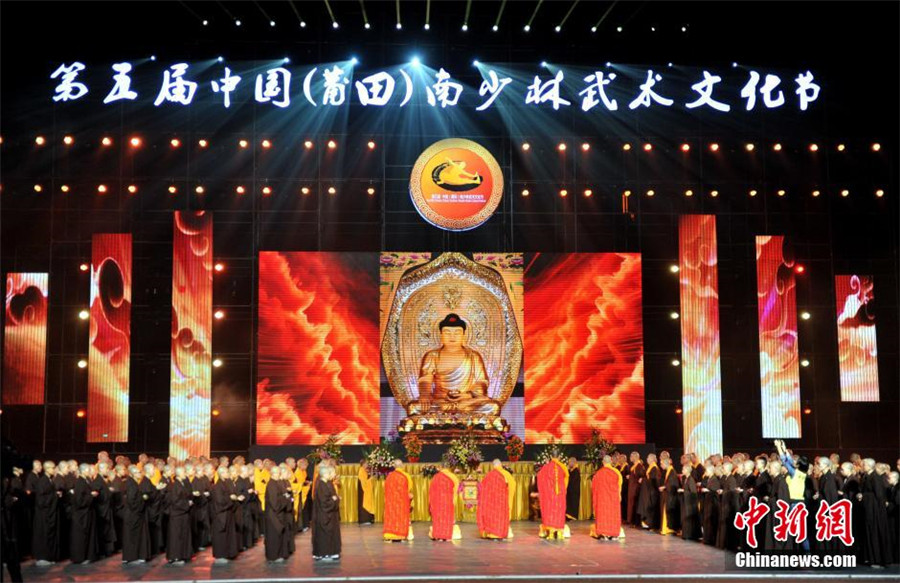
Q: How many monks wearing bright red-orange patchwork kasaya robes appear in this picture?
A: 5